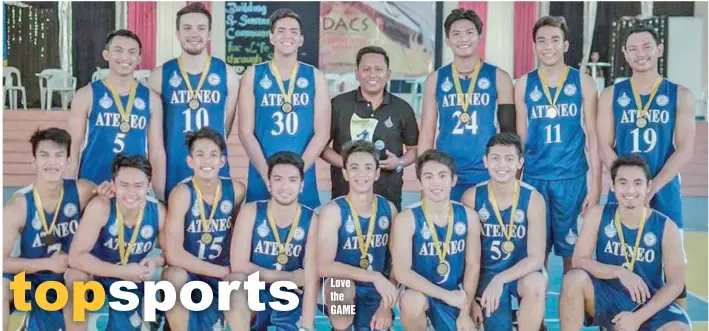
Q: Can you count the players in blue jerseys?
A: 14